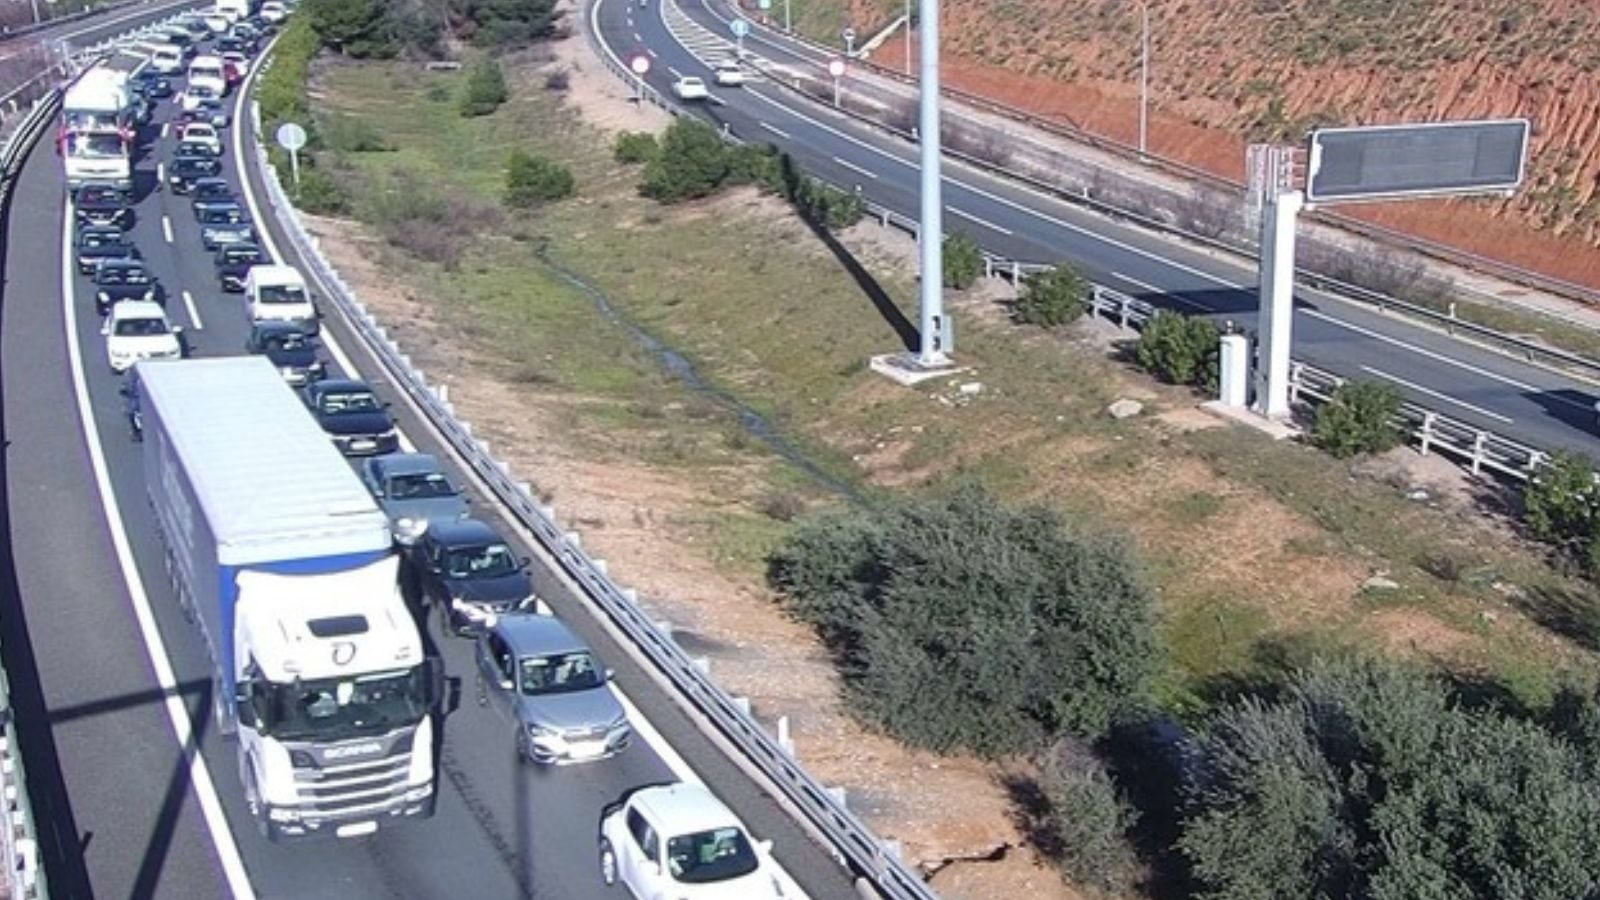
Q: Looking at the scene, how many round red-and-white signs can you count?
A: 2